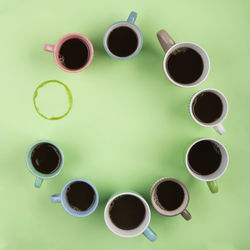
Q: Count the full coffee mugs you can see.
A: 9